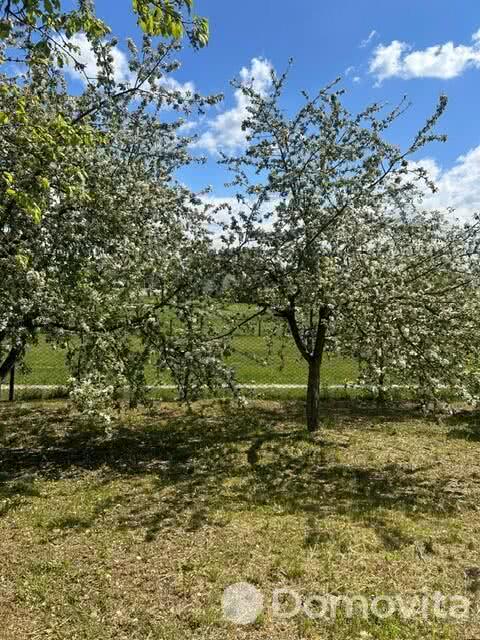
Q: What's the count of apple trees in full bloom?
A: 2